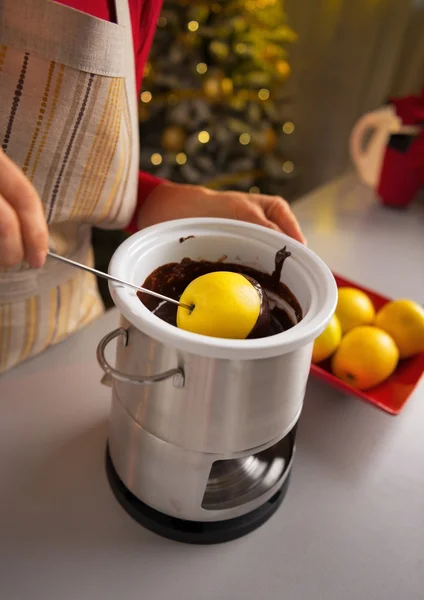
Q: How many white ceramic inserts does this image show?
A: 1